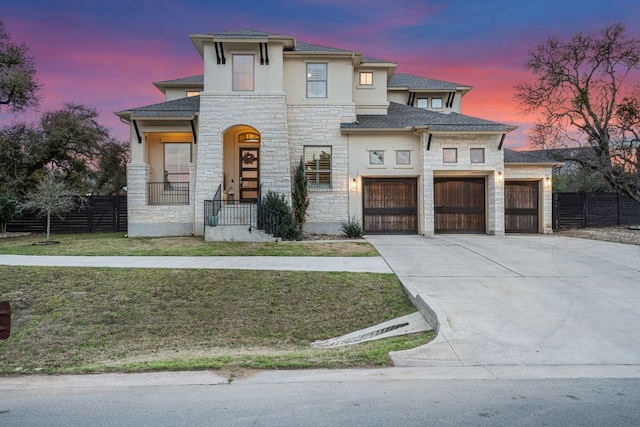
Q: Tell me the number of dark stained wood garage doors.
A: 3